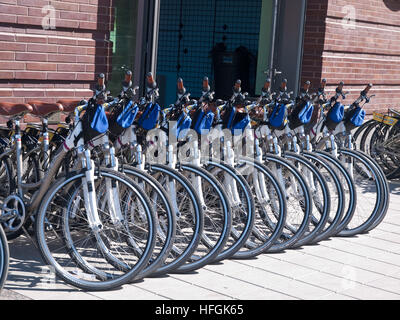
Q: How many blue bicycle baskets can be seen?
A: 10